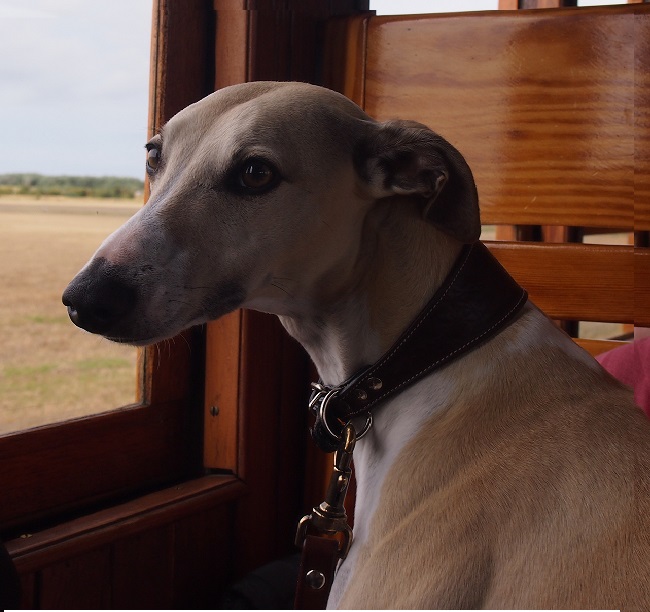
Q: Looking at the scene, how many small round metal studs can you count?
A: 3